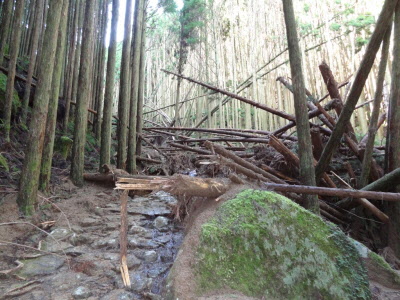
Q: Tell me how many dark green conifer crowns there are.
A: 1